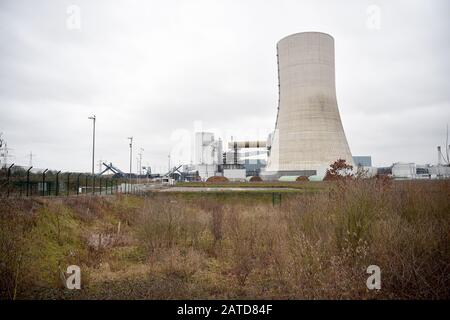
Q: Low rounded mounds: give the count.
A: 3